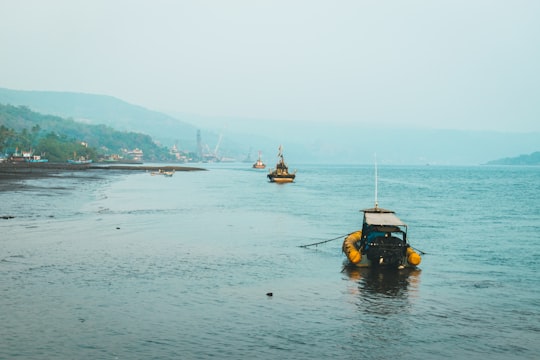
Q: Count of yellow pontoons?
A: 2